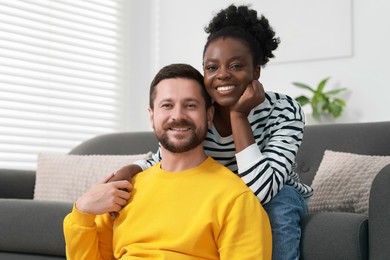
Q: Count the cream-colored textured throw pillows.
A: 2